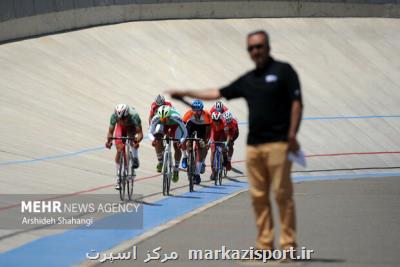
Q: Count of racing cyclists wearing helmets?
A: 7